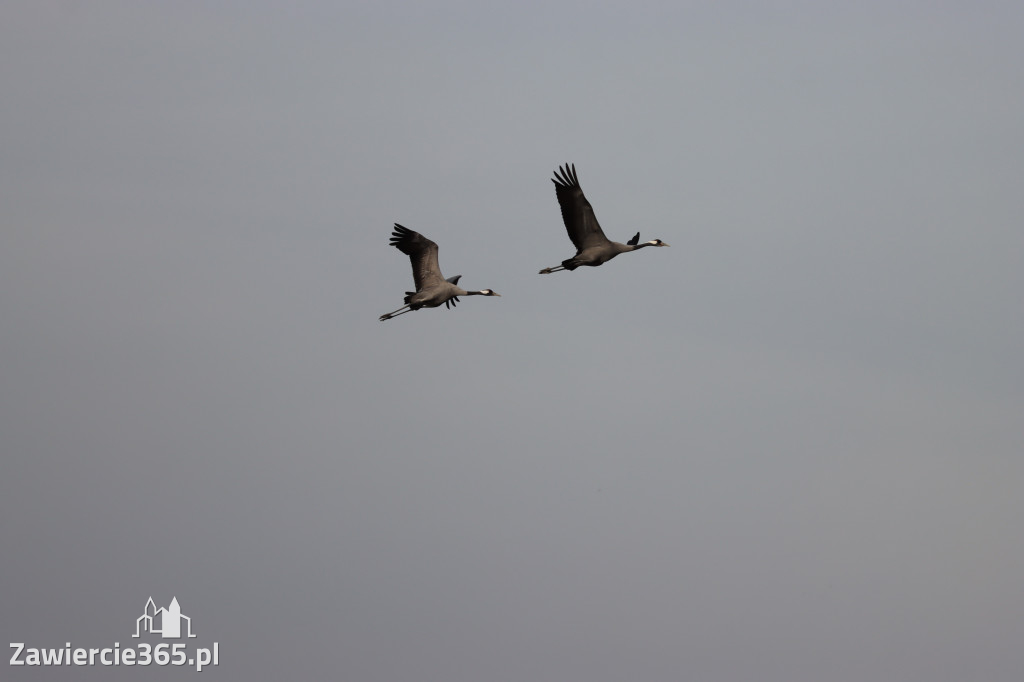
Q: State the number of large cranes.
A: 2